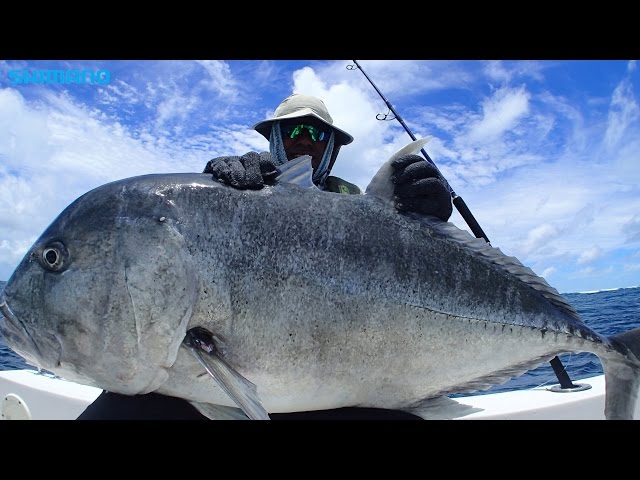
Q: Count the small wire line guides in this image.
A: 2